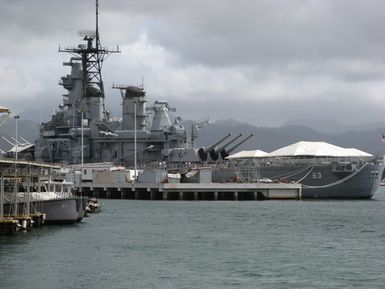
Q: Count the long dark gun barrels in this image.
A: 3